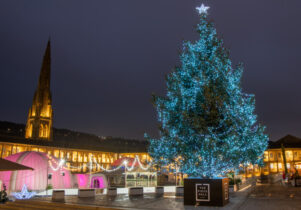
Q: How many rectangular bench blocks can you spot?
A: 6